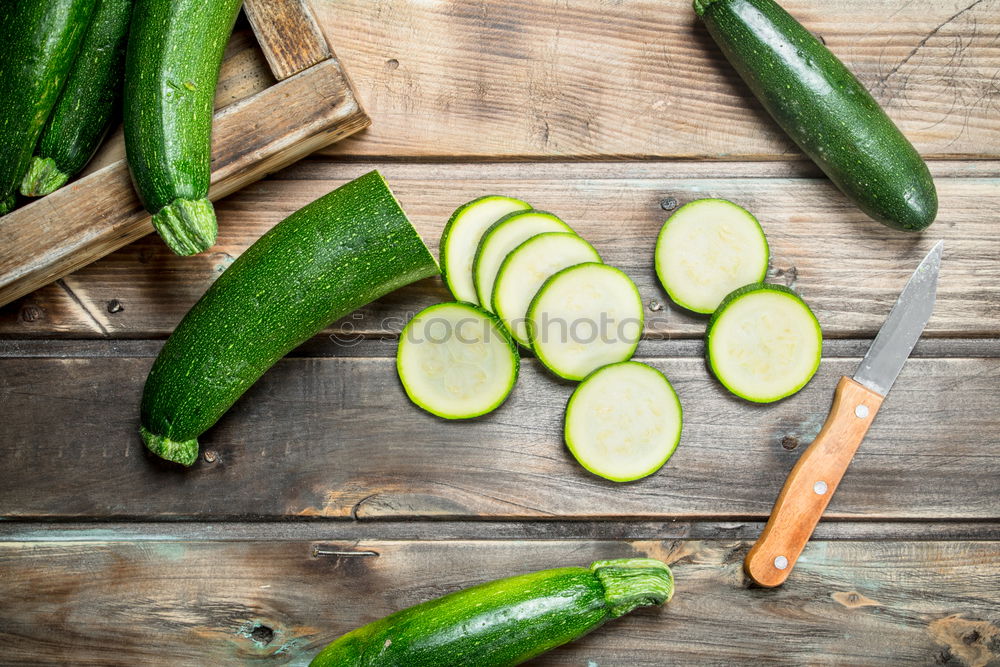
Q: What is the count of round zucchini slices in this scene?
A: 8